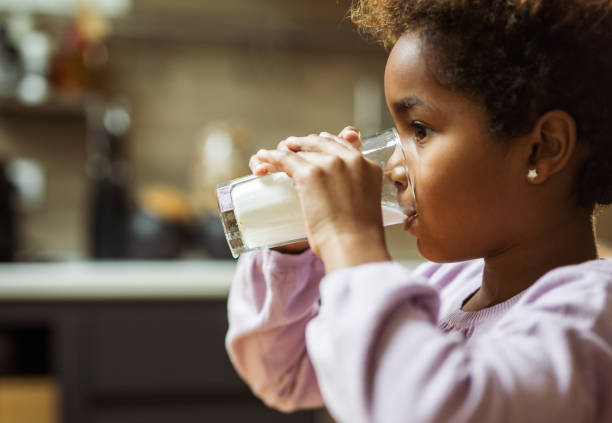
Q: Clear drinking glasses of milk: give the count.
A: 1